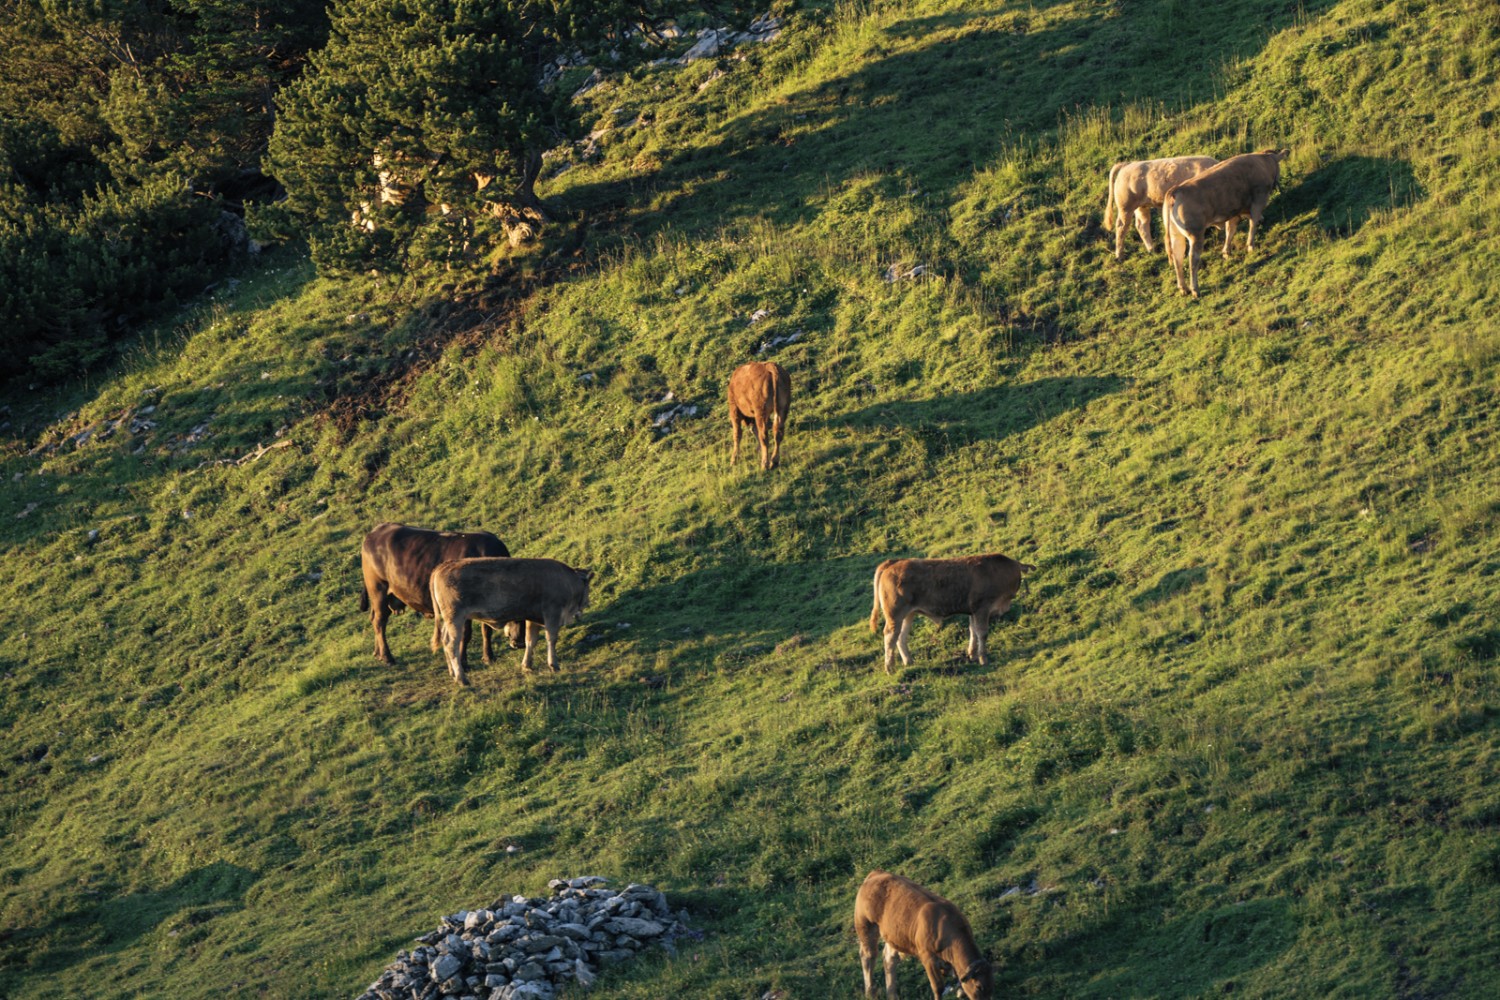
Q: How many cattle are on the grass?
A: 7